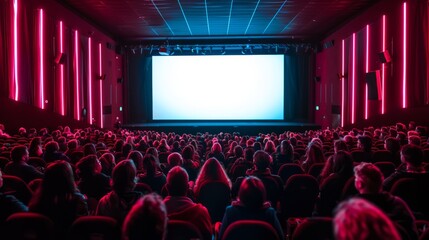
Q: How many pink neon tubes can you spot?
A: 11